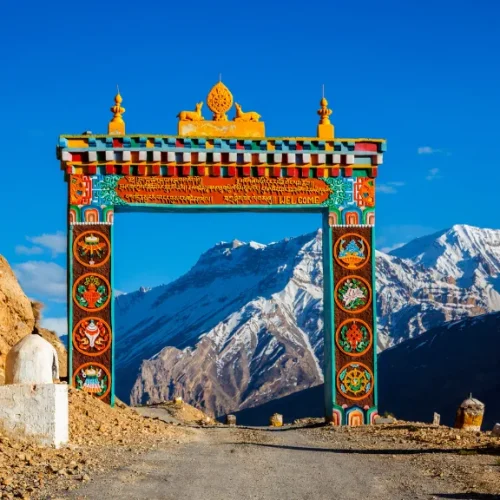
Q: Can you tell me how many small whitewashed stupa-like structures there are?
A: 1